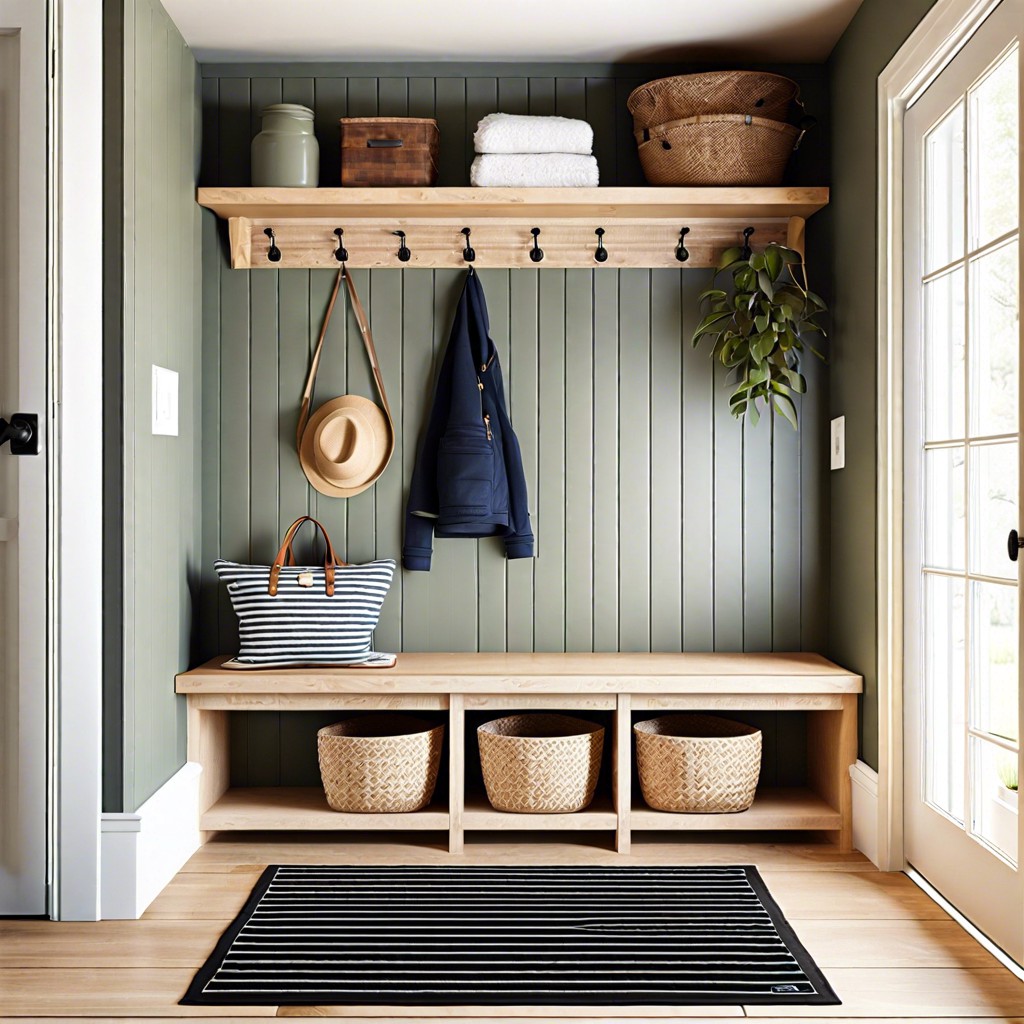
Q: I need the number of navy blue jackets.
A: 1